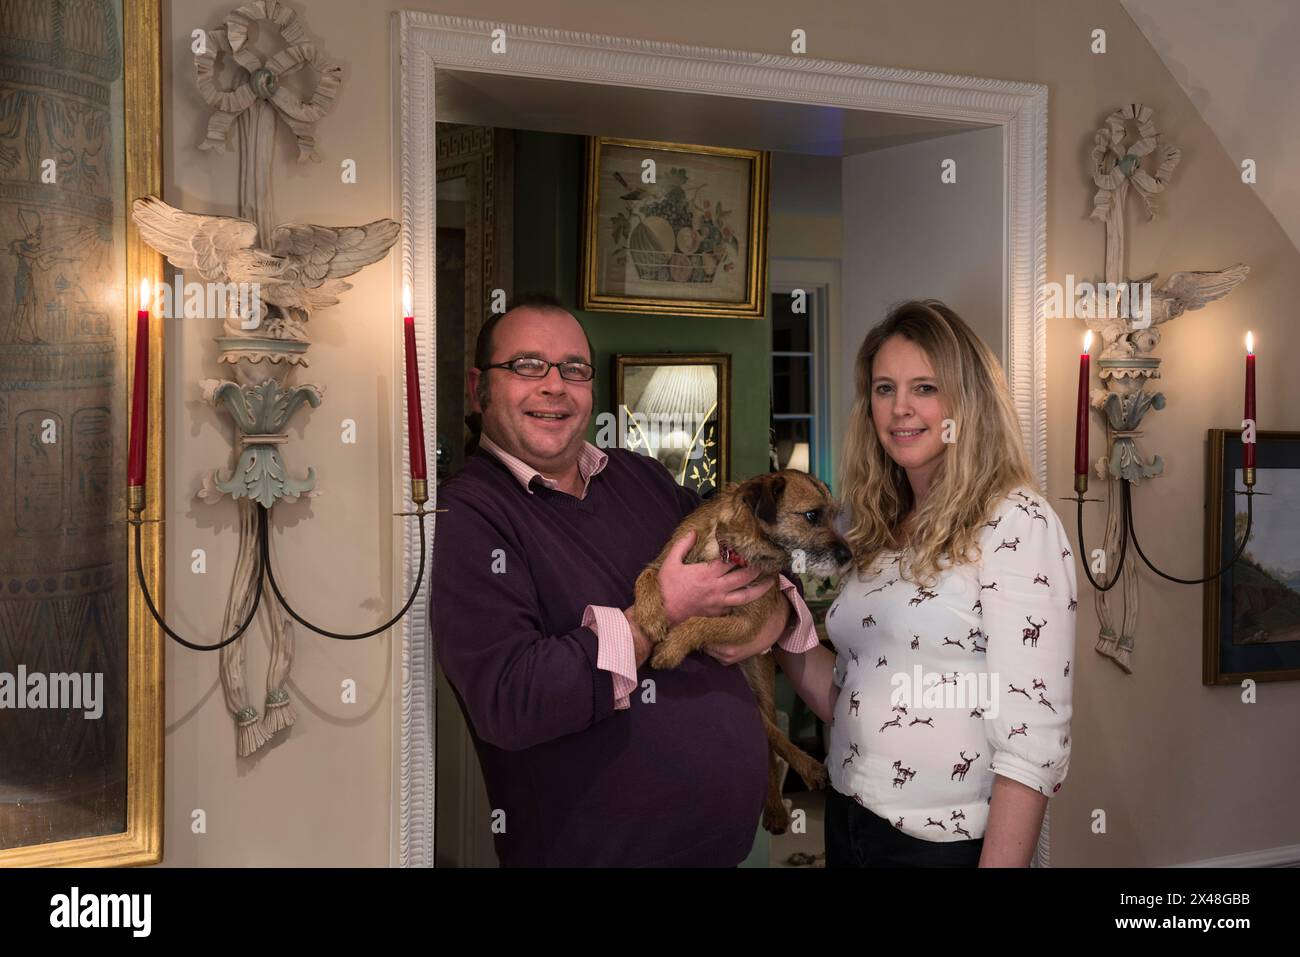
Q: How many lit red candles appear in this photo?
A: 4